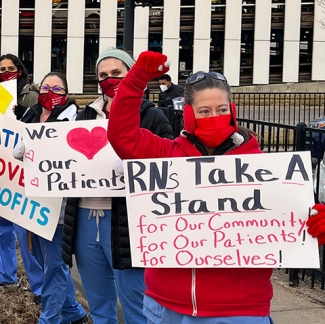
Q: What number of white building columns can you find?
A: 11